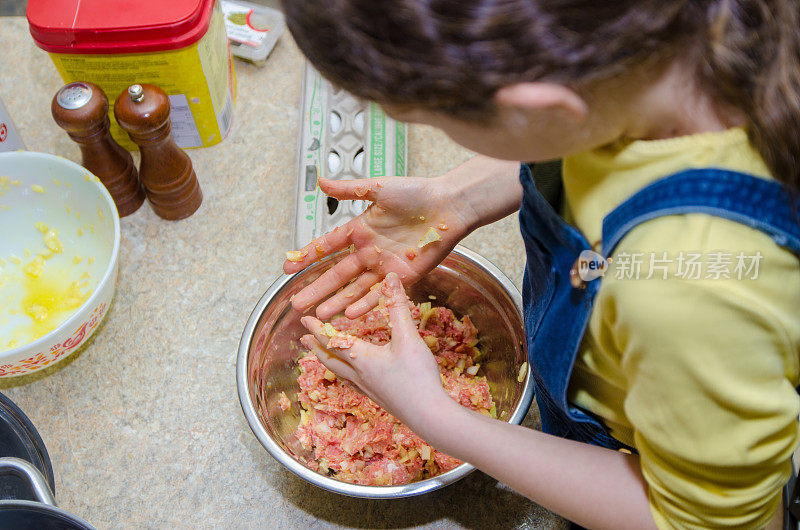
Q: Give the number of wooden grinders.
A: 2